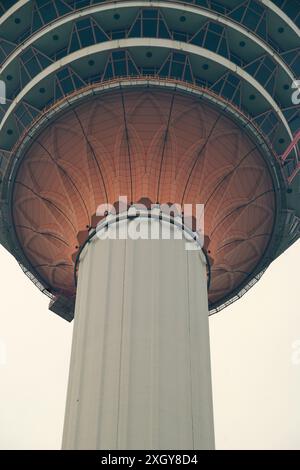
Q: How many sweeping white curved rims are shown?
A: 3